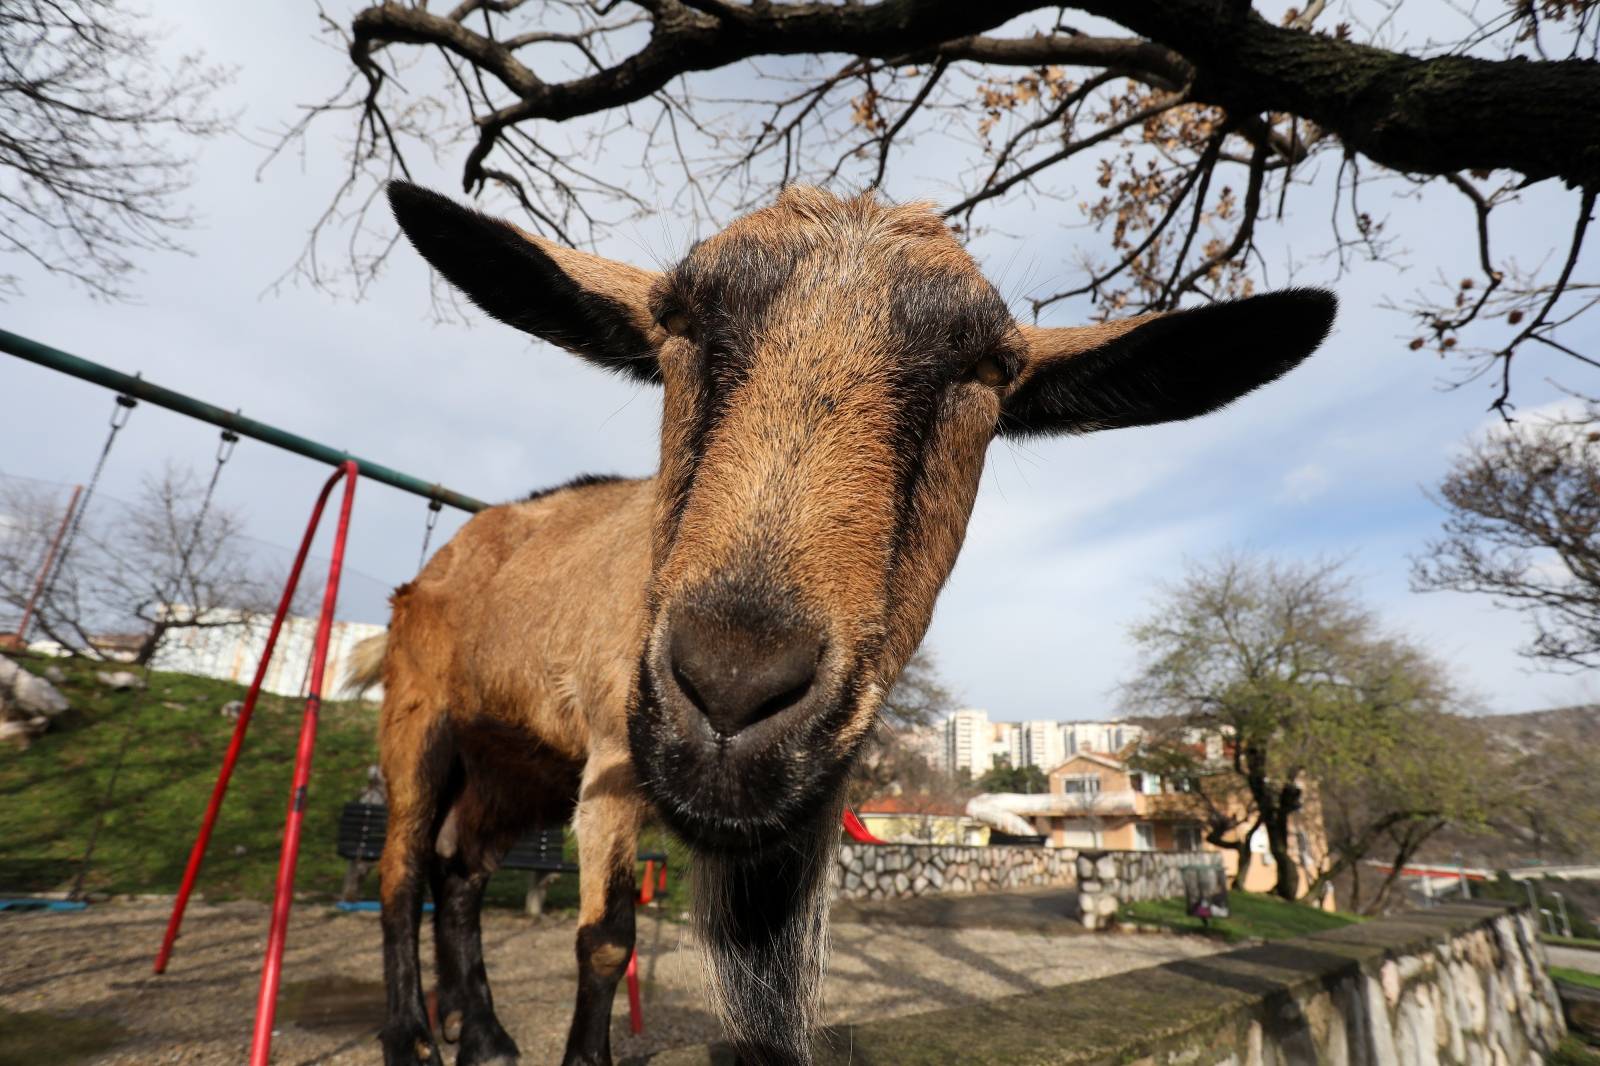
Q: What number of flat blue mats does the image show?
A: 2